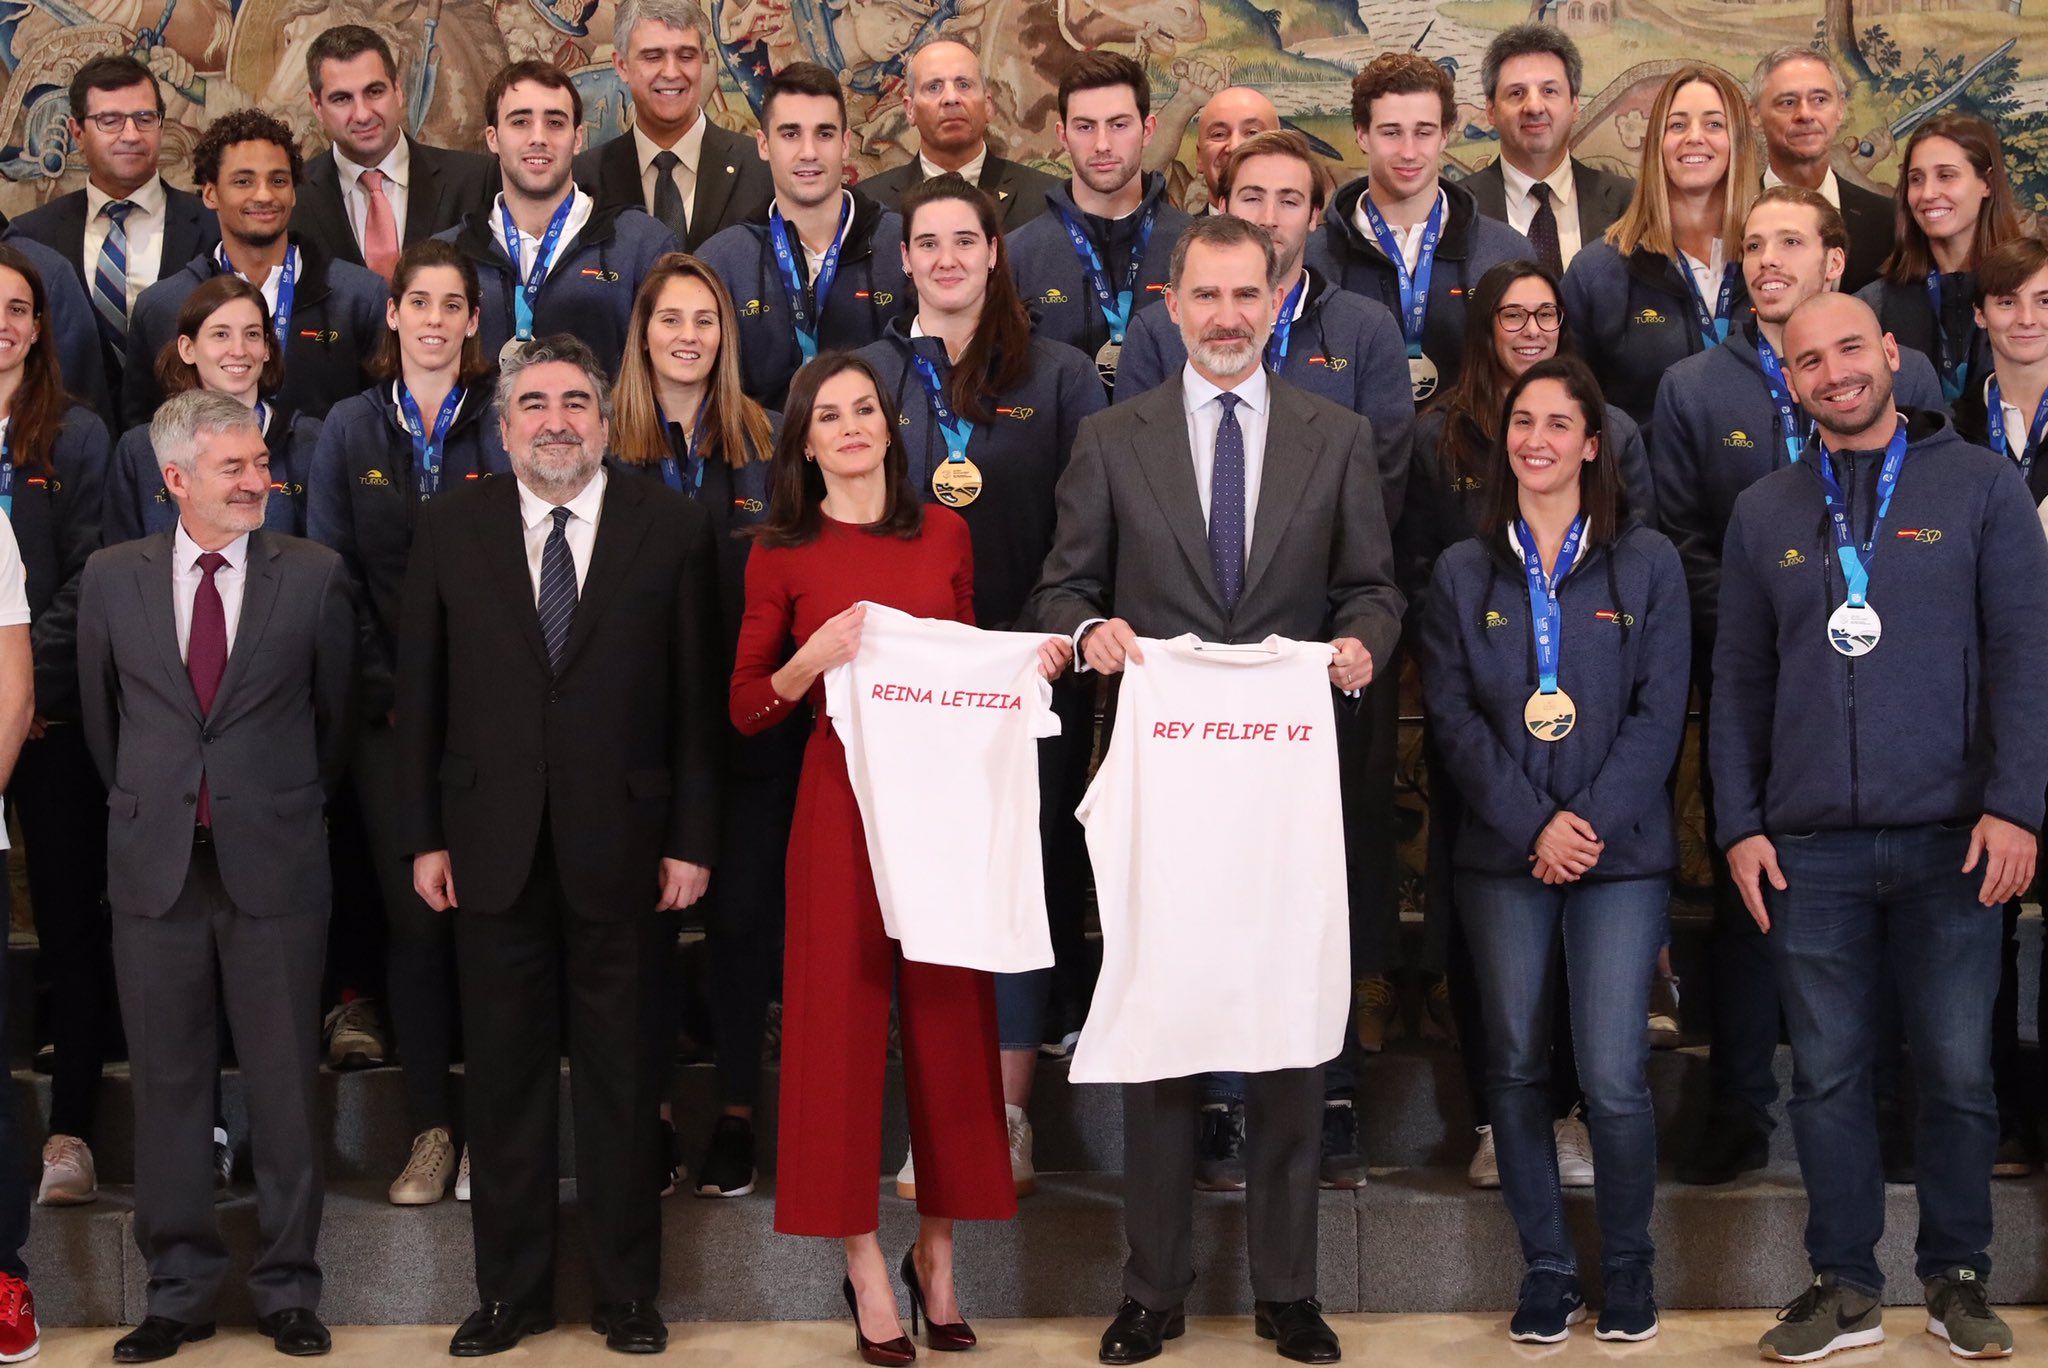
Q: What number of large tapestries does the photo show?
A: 1